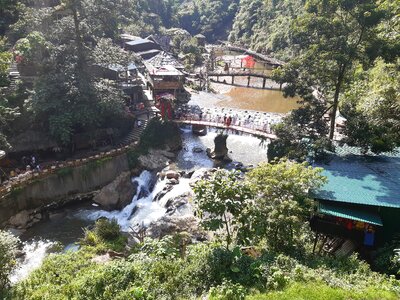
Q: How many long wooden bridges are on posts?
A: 2